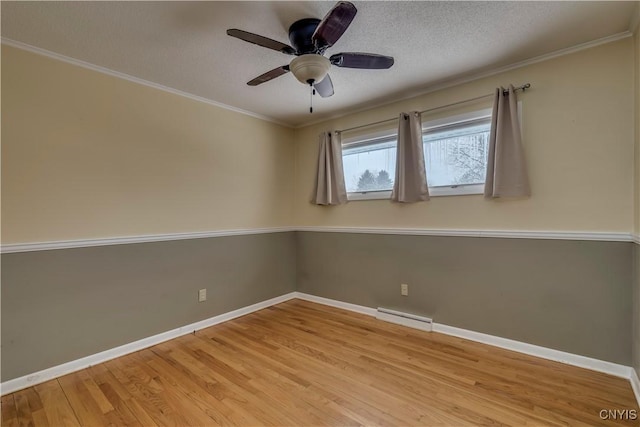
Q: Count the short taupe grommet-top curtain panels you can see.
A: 3